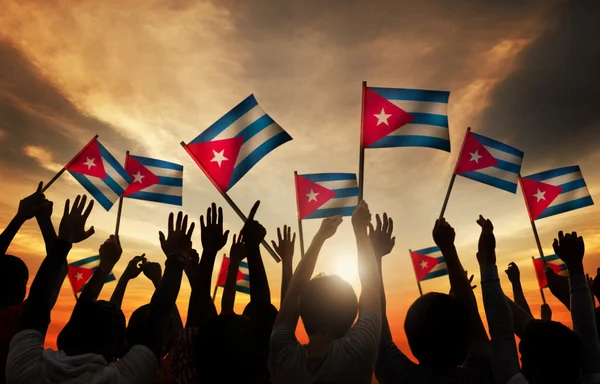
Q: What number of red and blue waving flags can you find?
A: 11